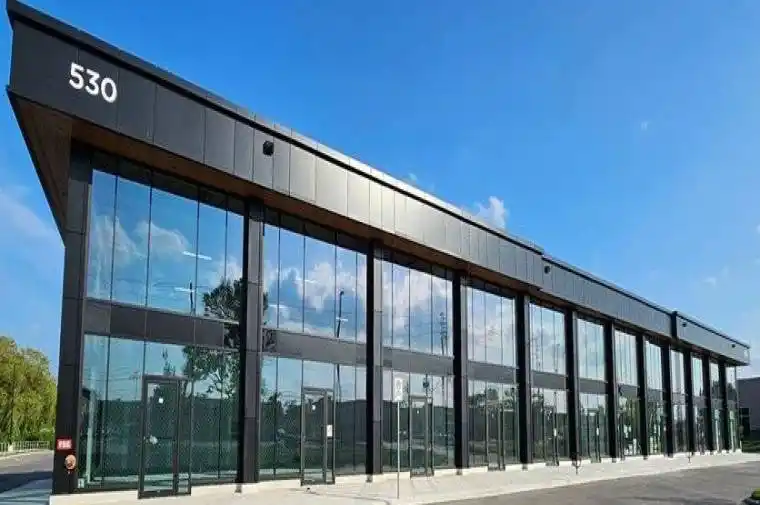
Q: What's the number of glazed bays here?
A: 12